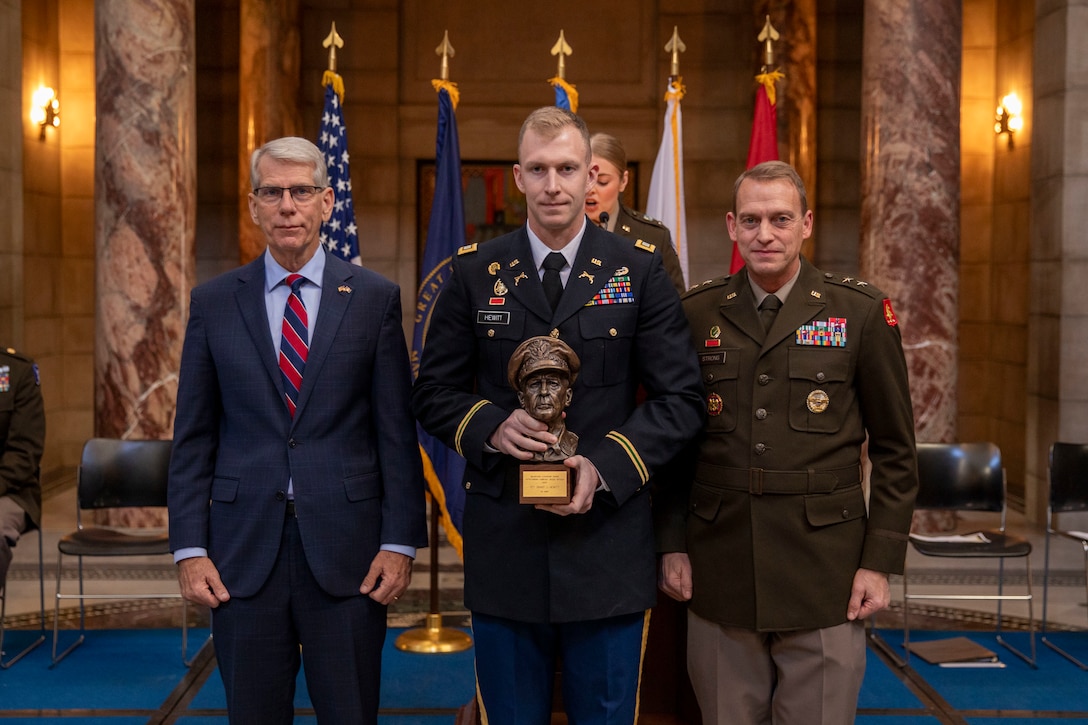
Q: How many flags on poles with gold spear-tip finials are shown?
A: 5